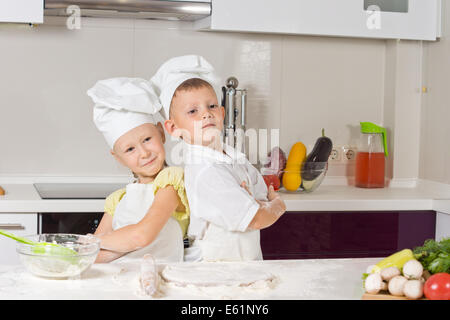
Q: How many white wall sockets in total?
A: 2